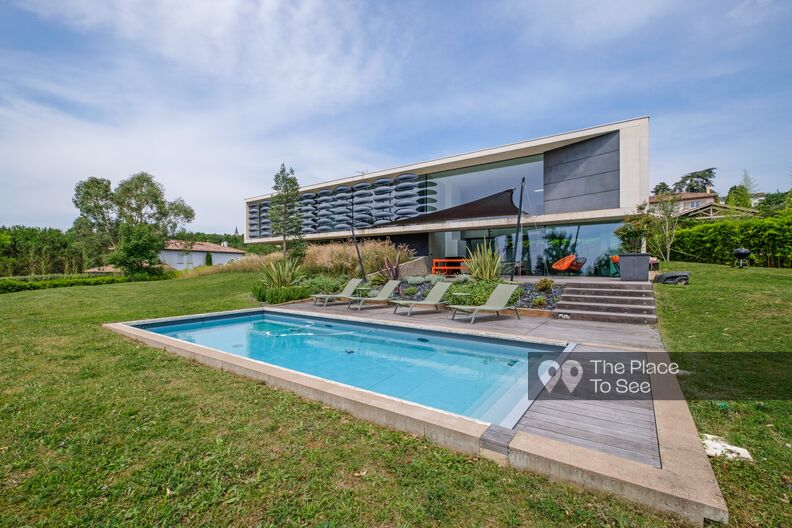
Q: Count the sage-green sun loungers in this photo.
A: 4